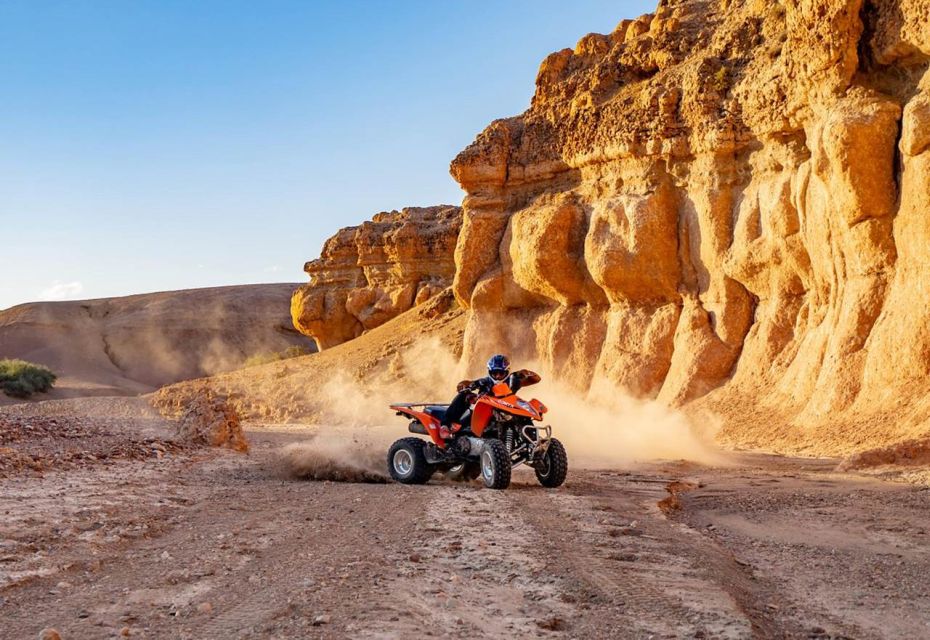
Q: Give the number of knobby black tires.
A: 4